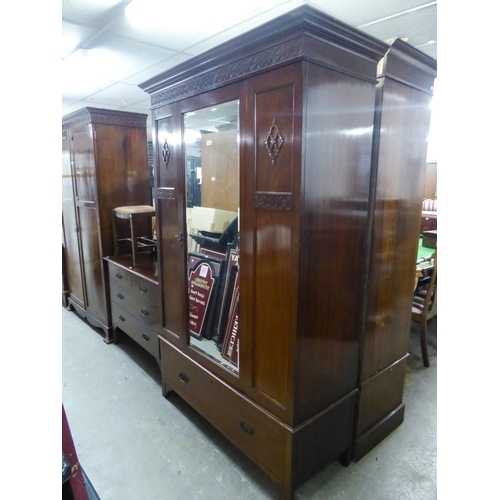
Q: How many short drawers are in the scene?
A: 2